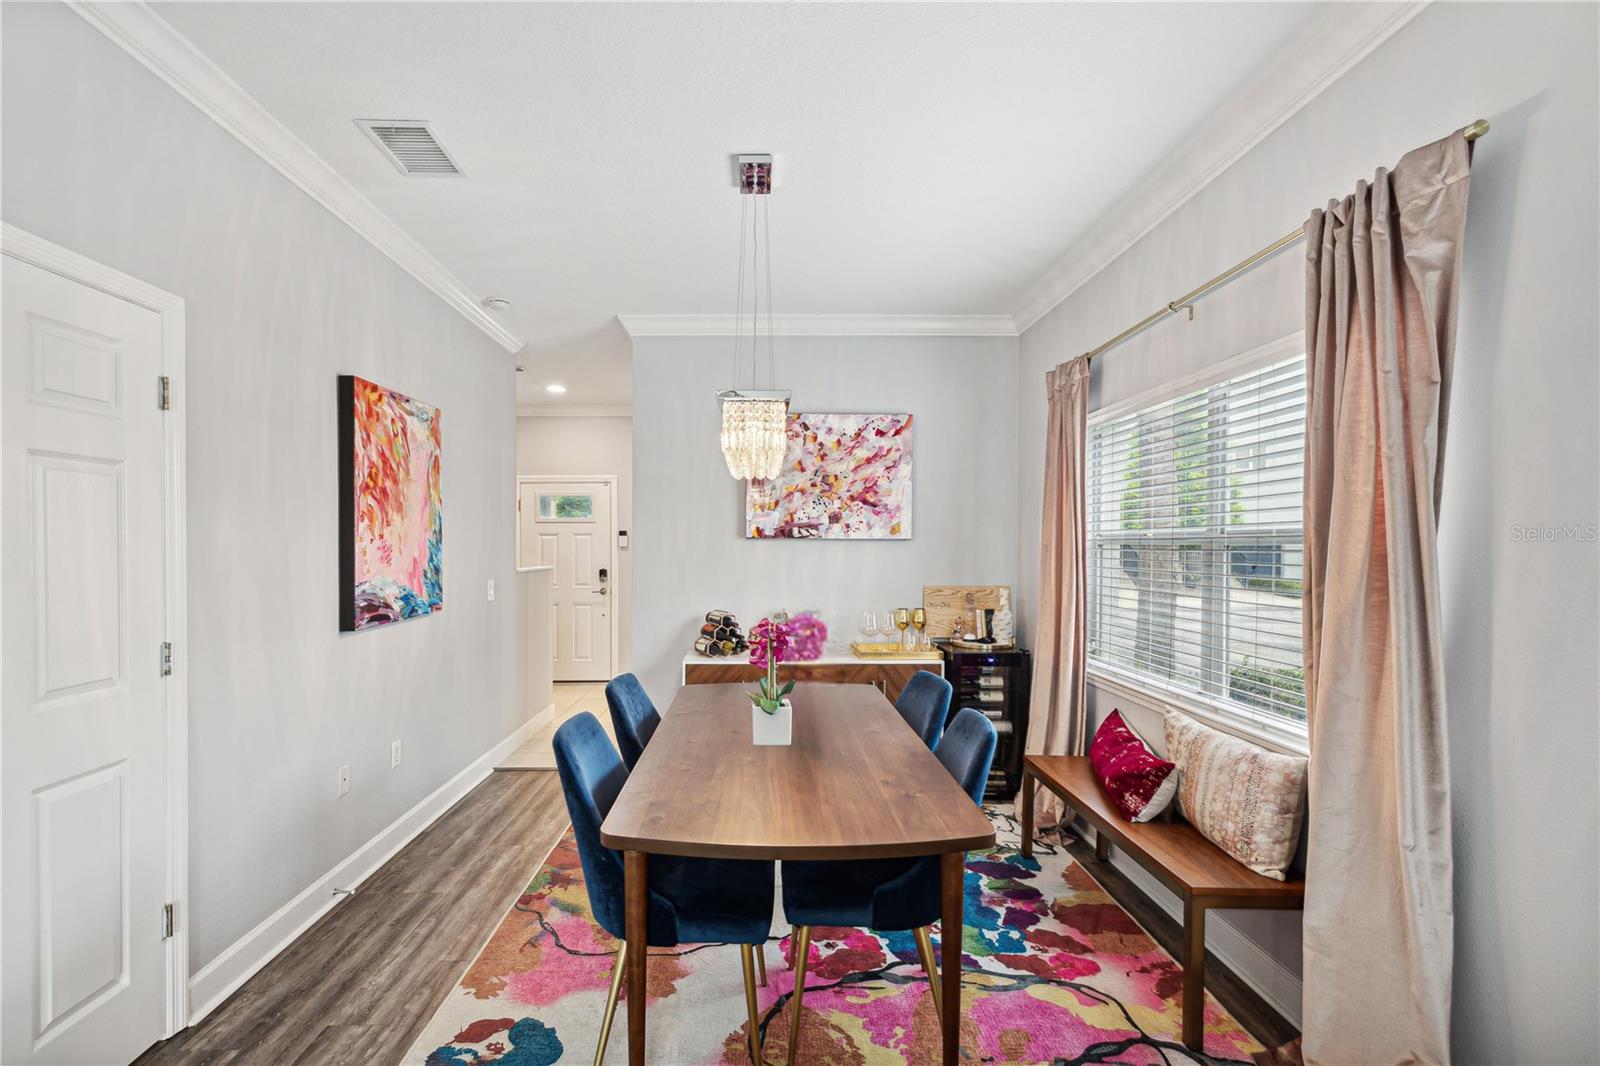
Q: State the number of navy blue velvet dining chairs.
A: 4